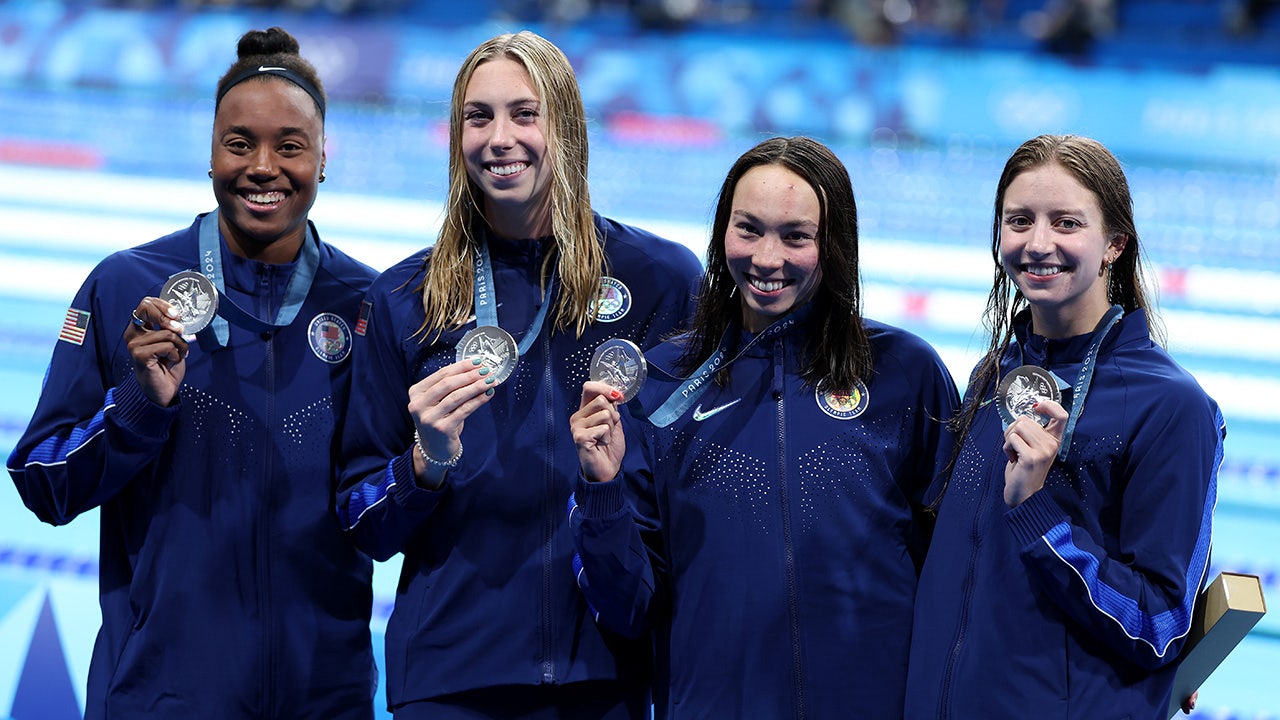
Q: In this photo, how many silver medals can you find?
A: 4